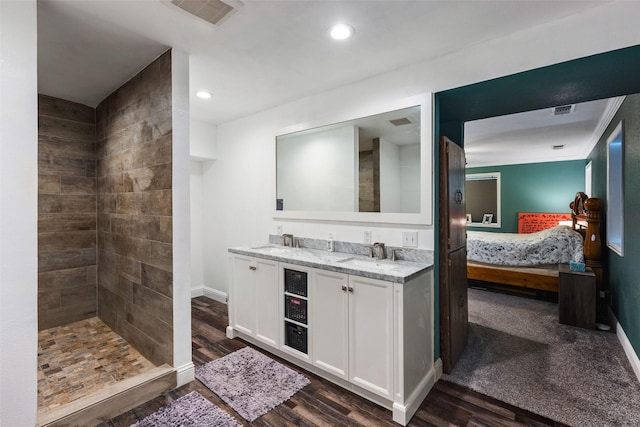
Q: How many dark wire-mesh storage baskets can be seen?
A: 3